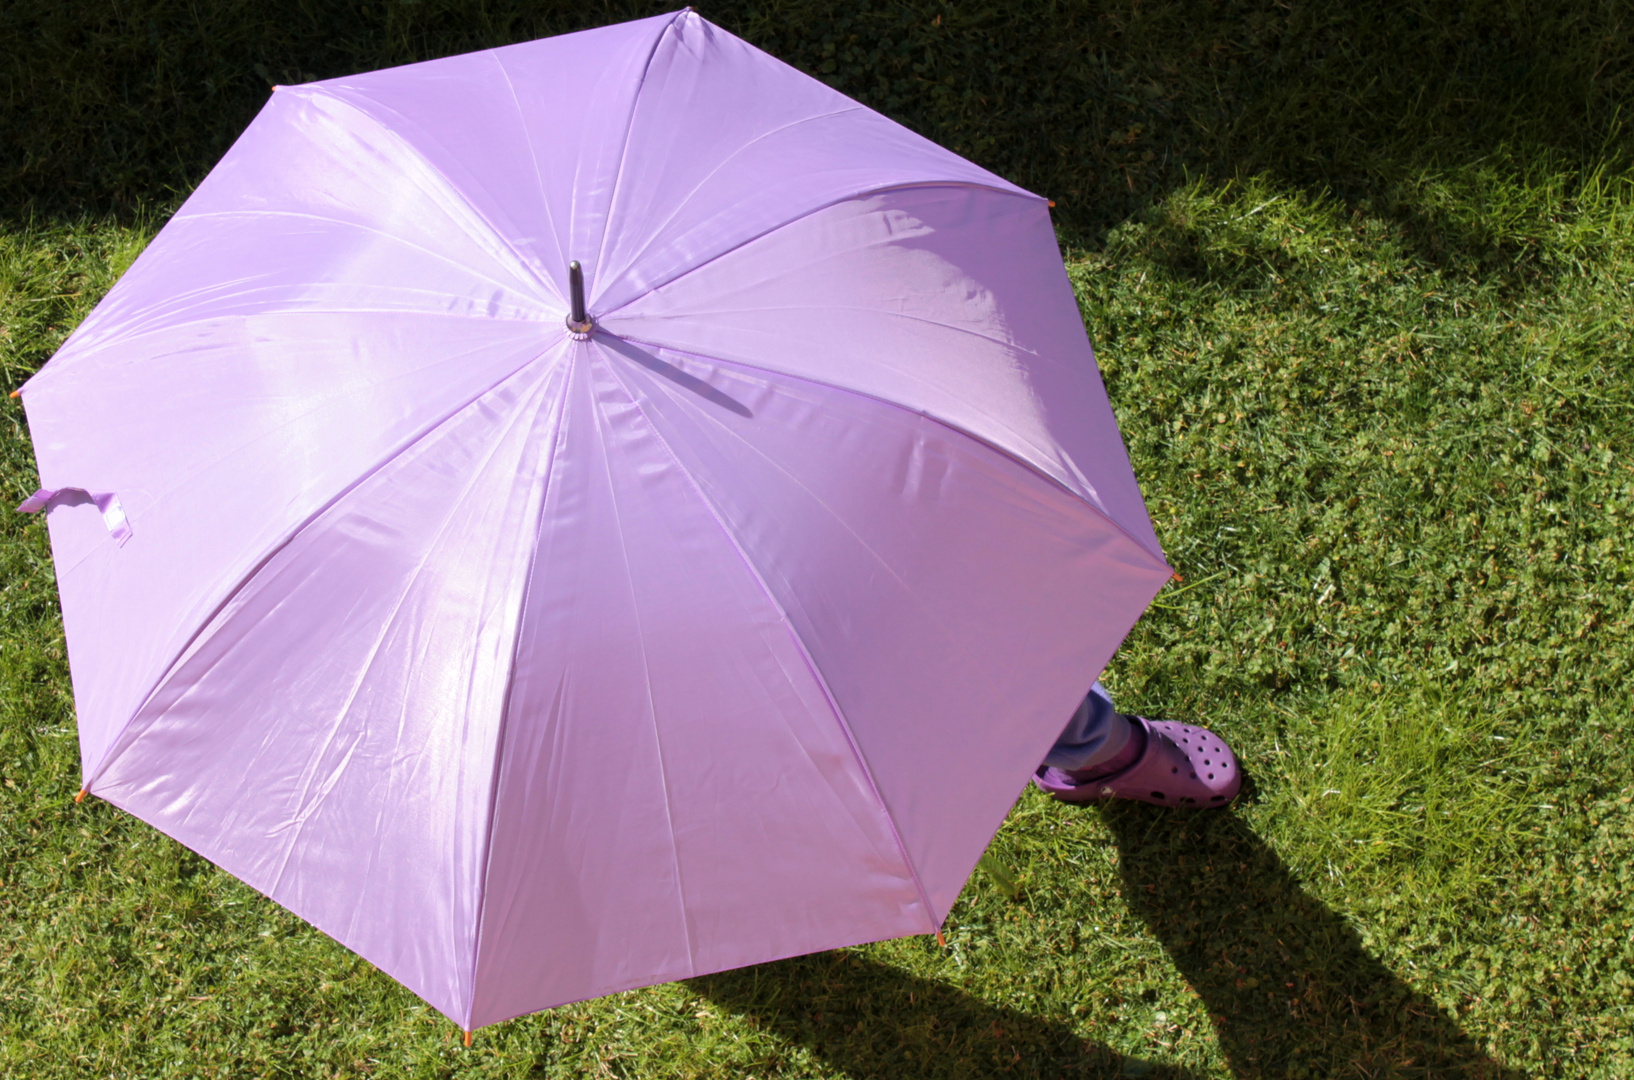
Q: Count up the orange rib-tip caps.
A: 8